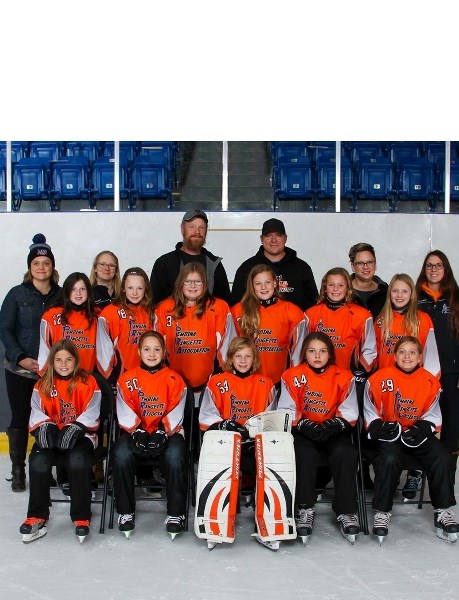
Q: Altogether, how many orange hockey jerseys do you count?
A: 11